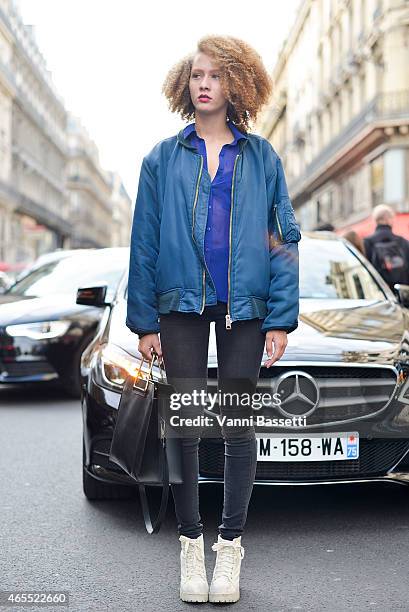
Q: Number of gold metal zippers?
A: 2